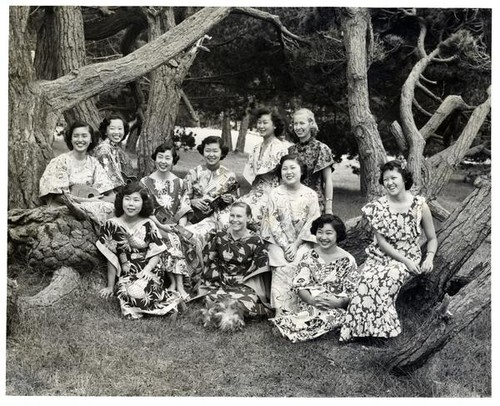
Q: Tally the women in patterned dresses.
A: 11